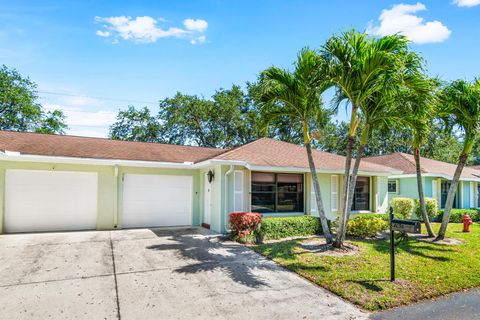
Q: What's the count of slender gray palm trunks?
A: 5